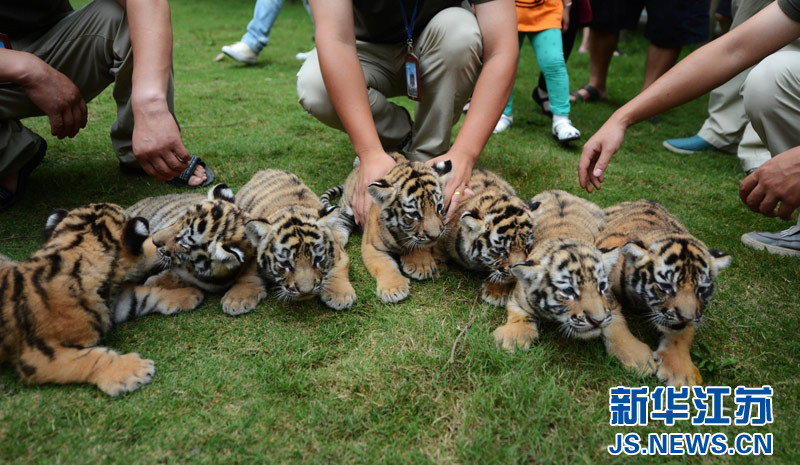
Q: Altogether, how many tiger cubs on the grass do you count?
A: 7